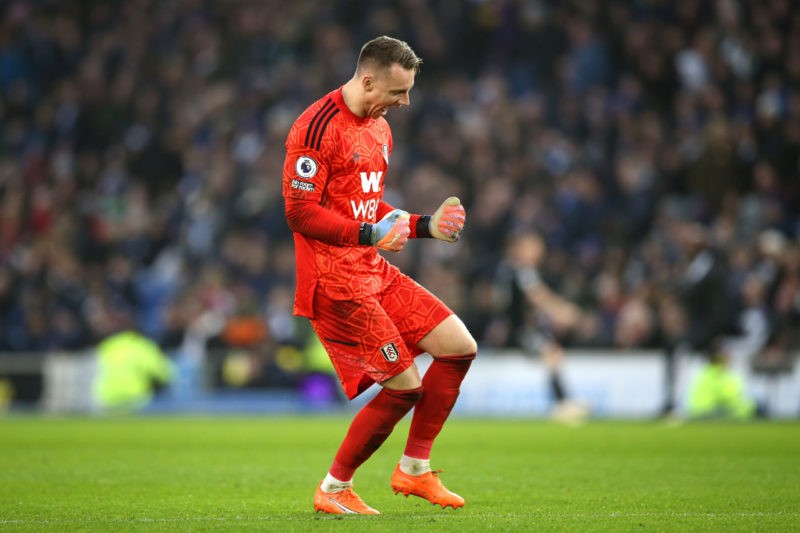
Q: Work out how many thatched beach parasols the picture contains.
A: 0